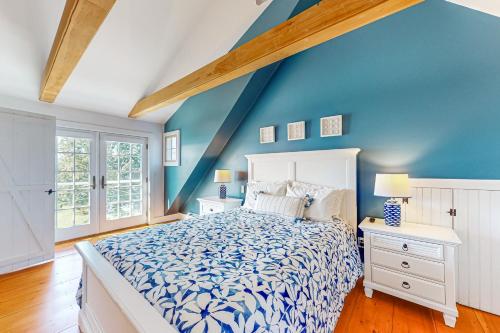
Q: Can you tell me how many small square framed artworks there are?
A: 3